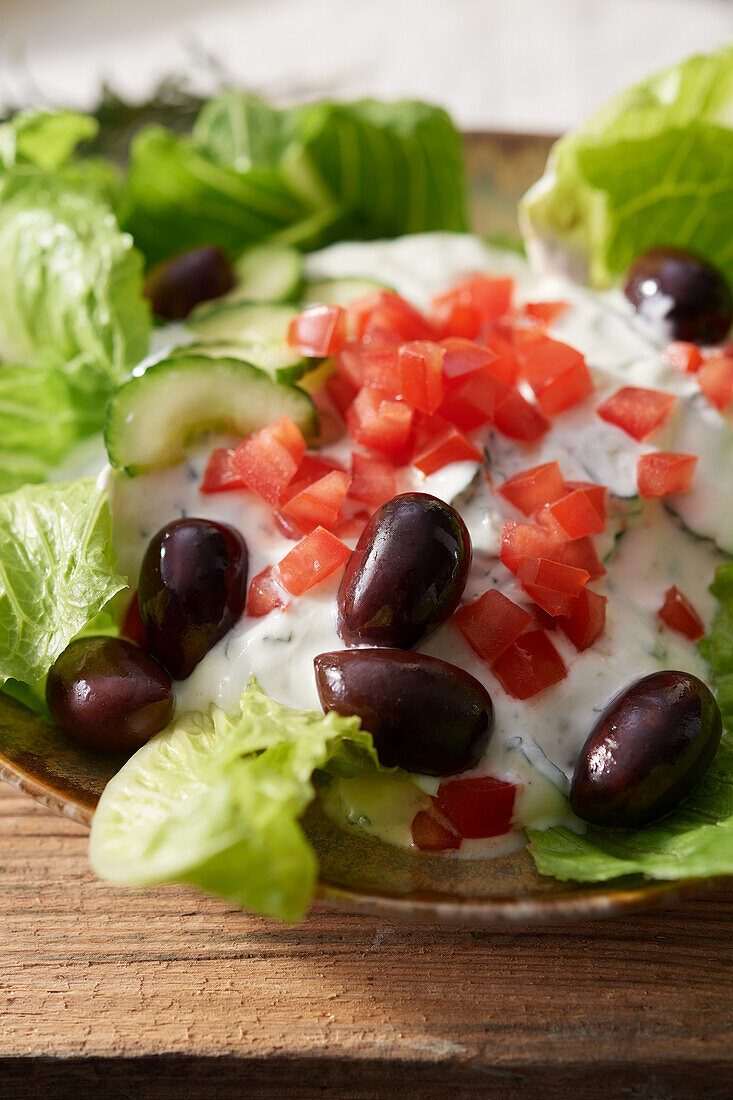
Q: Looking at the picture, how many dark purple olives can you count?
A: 7